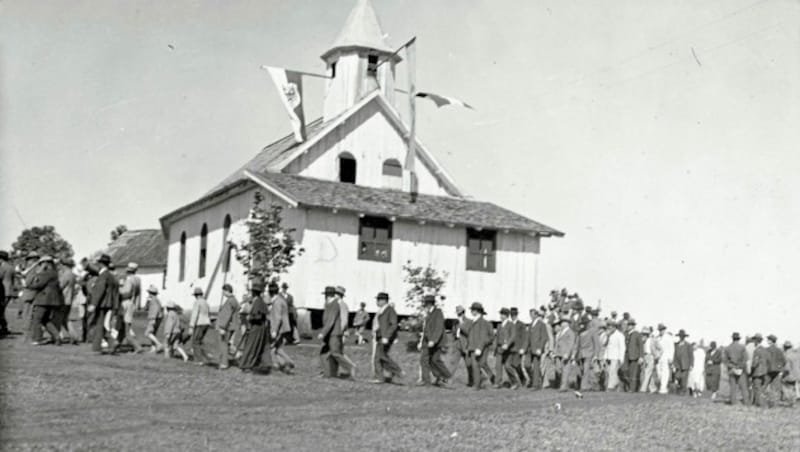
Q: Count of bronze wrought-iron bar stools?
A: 0